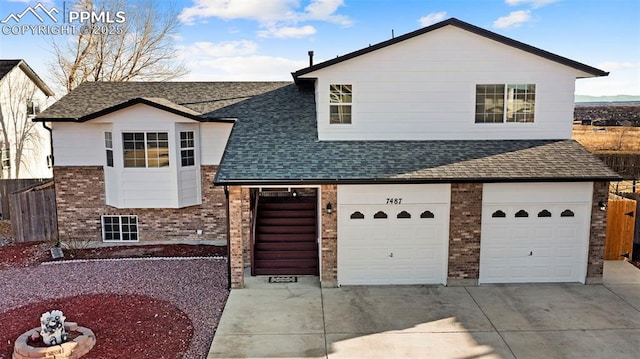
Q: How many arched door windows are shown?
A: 8